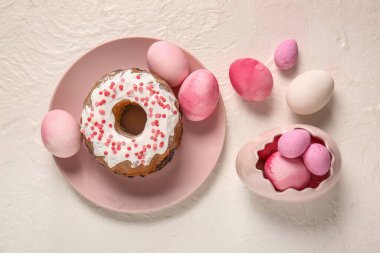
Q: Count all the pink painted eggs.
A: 8